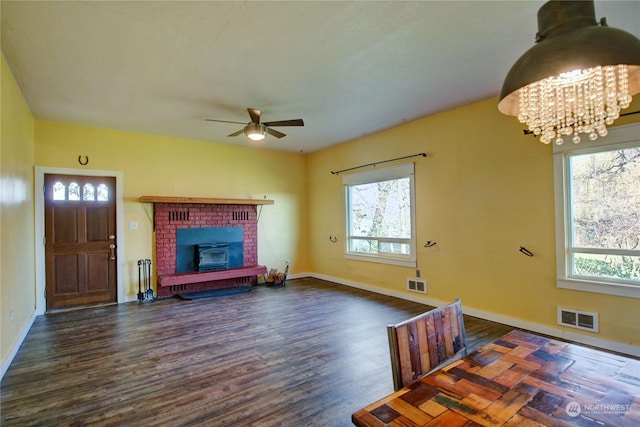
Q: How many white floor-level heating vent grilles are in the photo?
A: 2